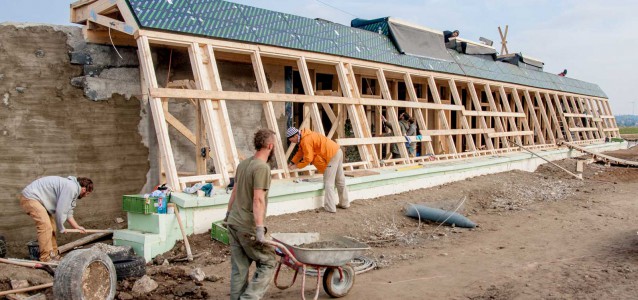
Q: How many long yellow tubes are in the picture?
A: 0